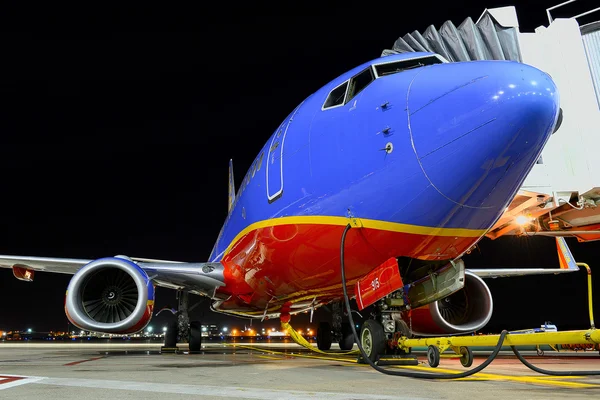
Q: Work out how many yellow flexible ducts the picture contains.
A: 1